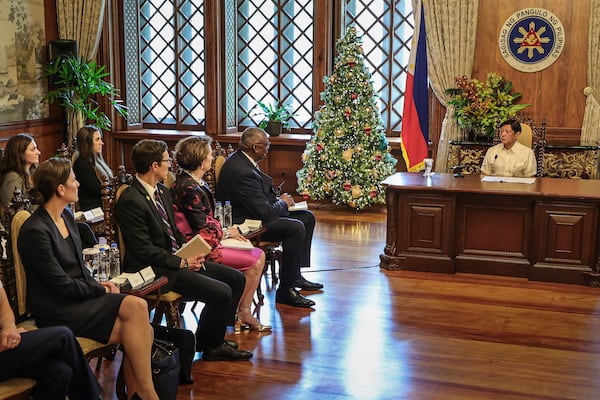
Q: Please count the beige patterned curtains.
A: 3